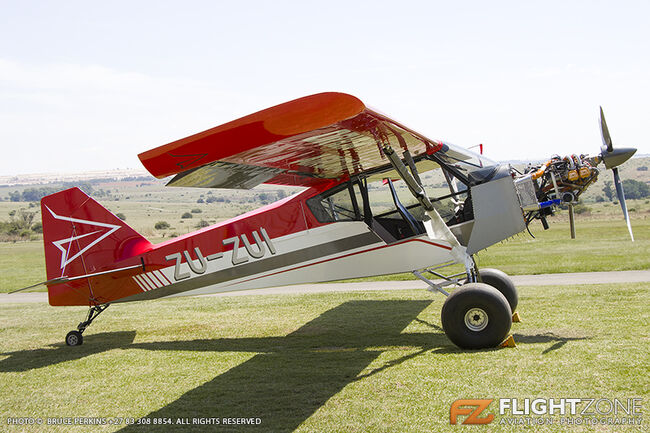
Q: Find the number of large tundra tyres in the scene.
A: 2